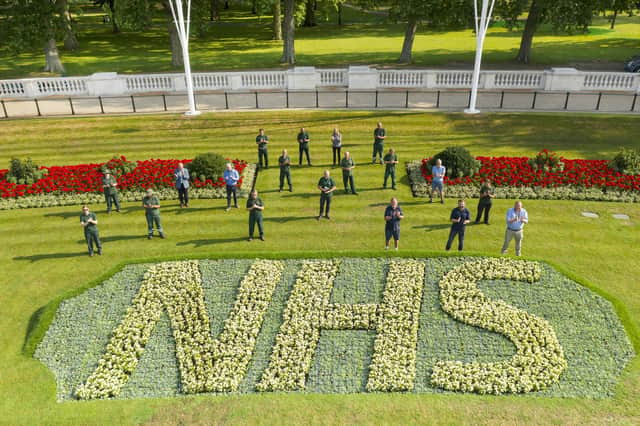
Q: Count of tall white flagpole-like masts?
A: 2